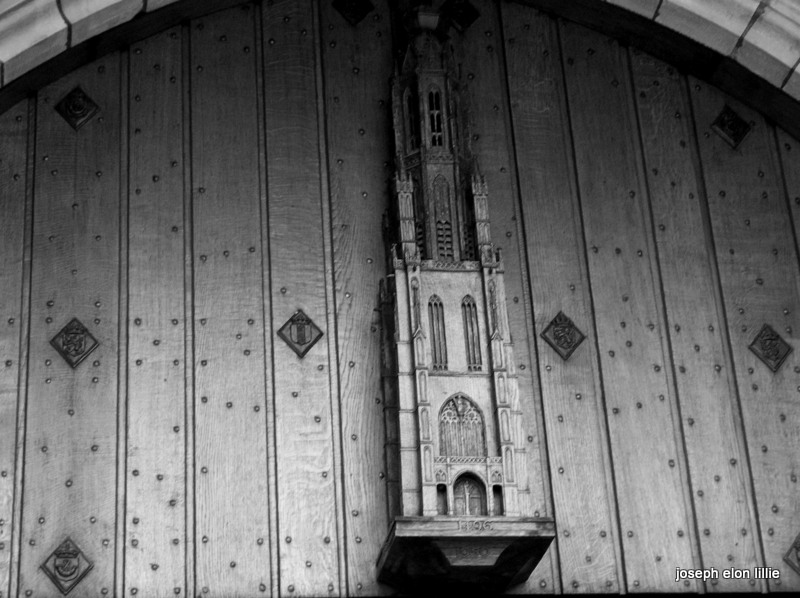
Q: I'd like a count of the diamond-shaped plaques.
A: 10